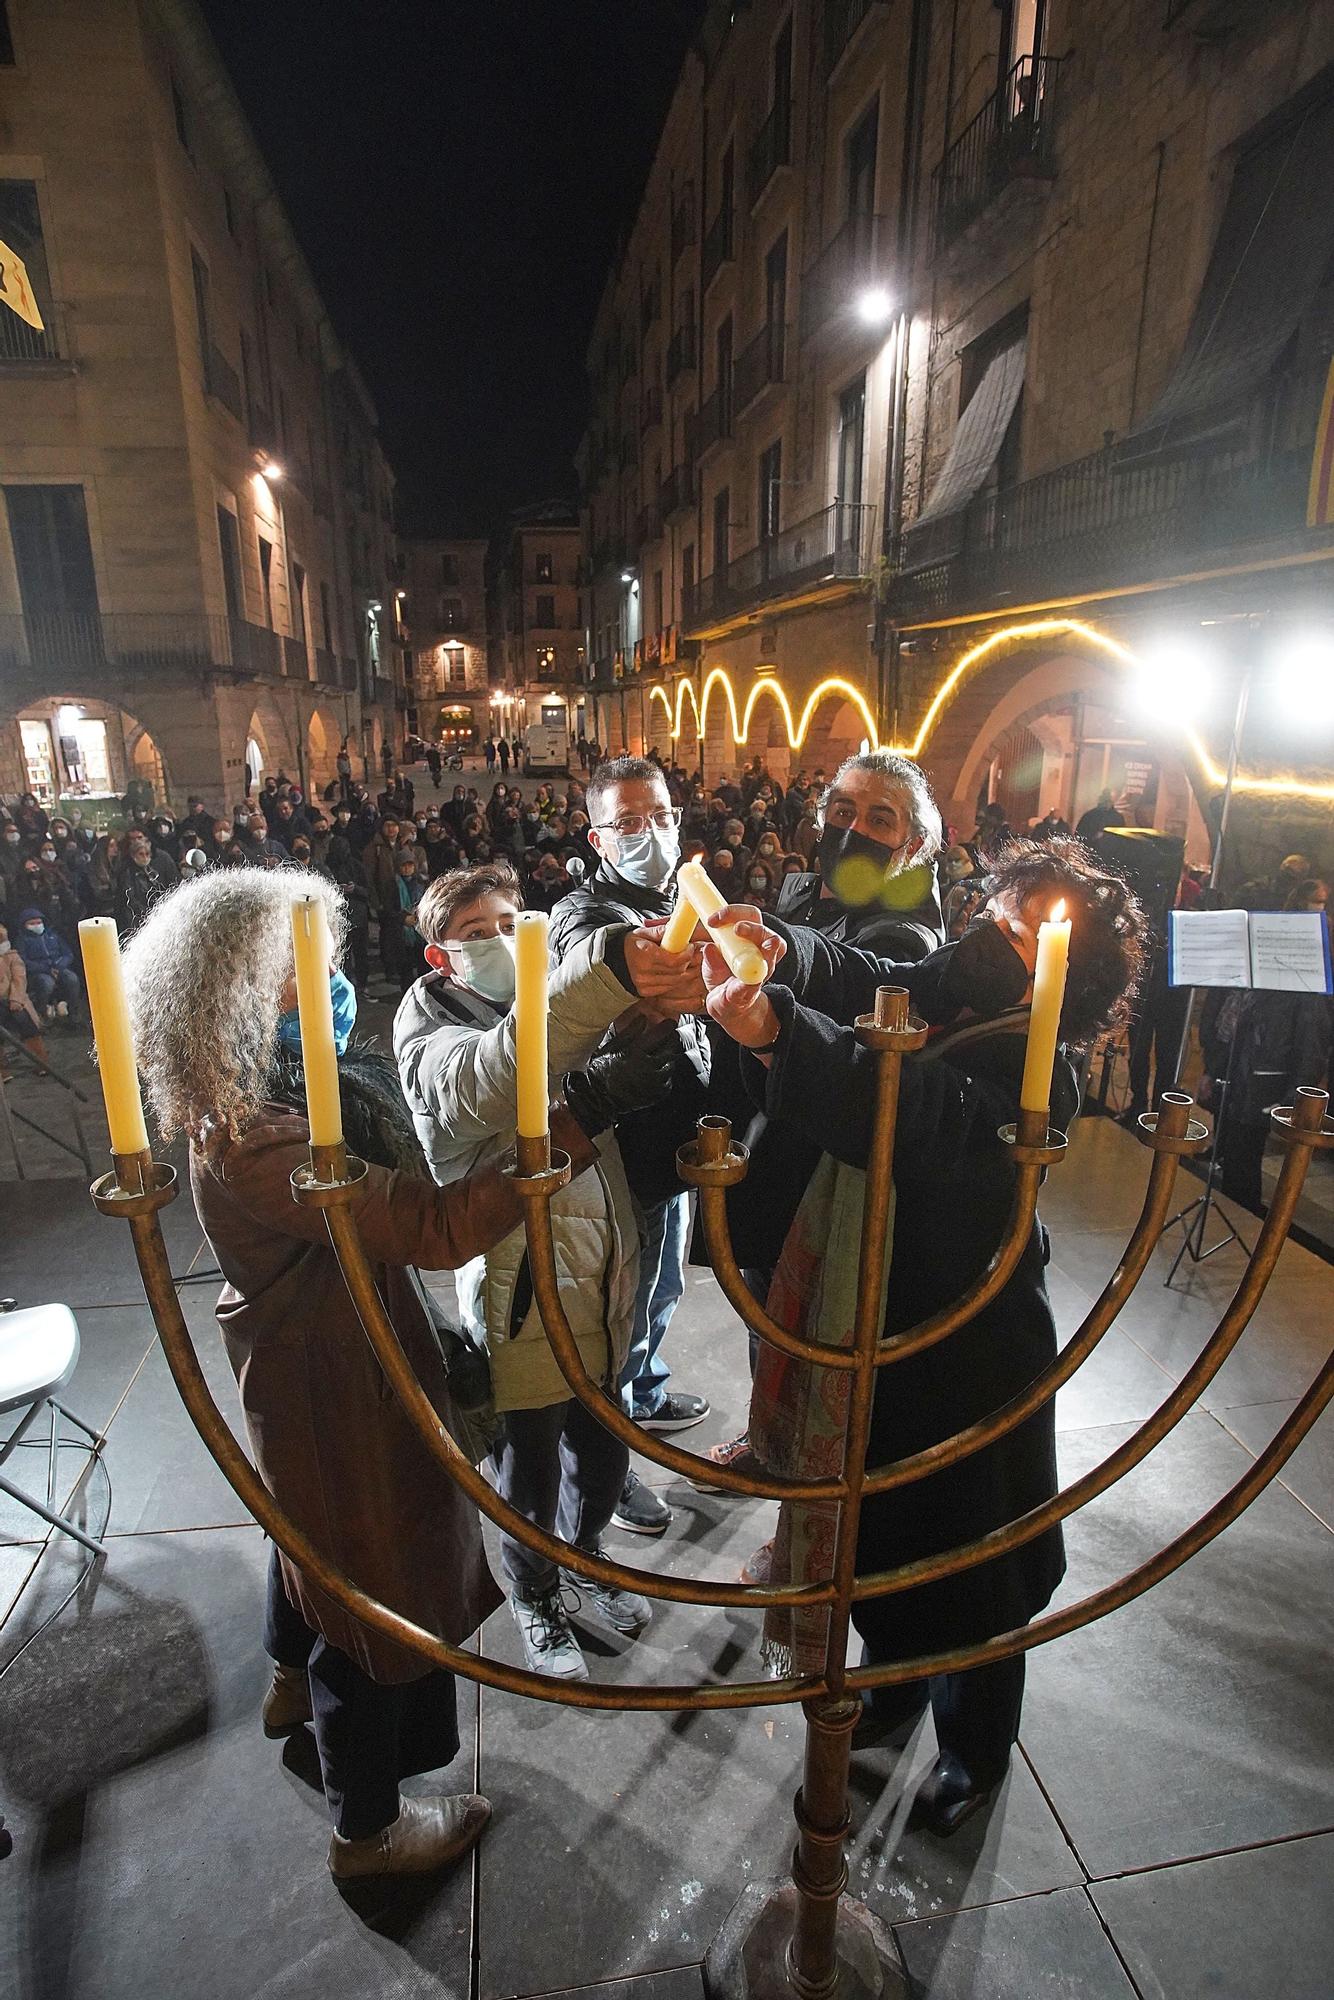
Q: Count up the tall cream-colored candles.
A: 6